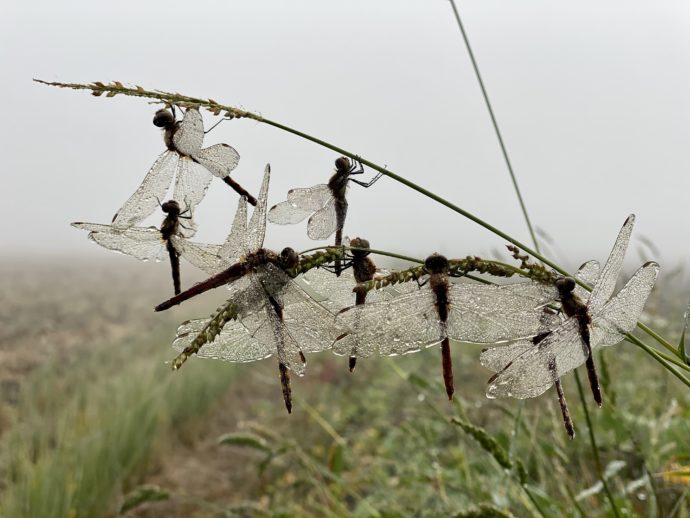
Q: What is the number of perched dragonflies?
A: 9